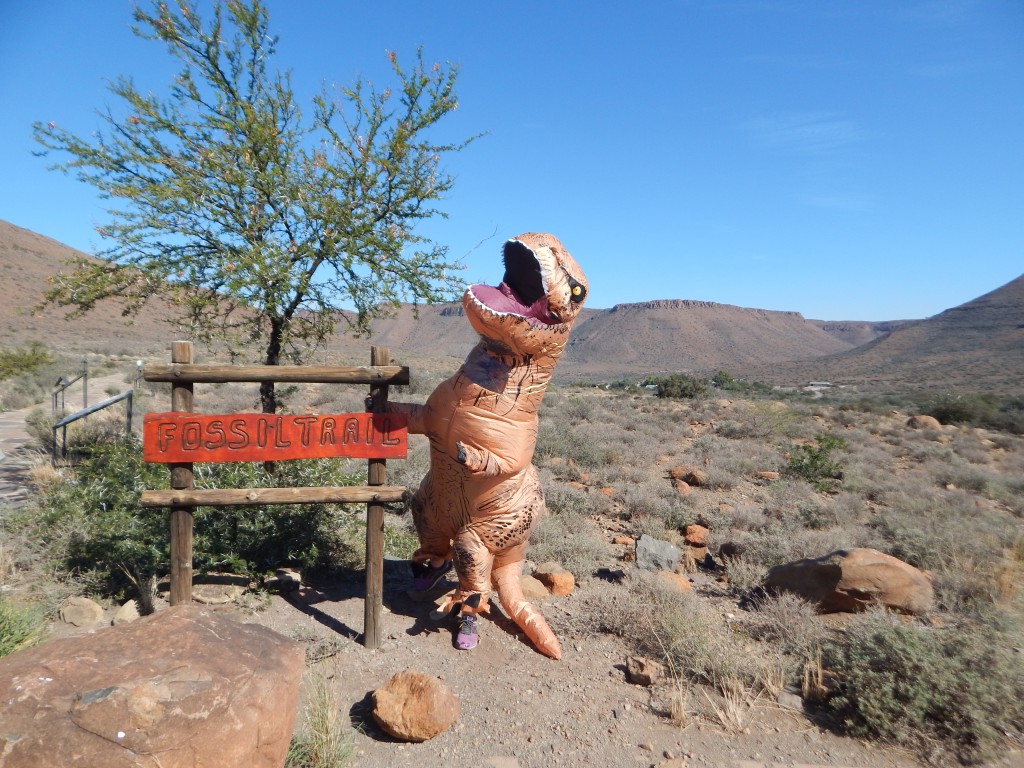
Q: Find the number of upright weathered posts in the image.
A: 2